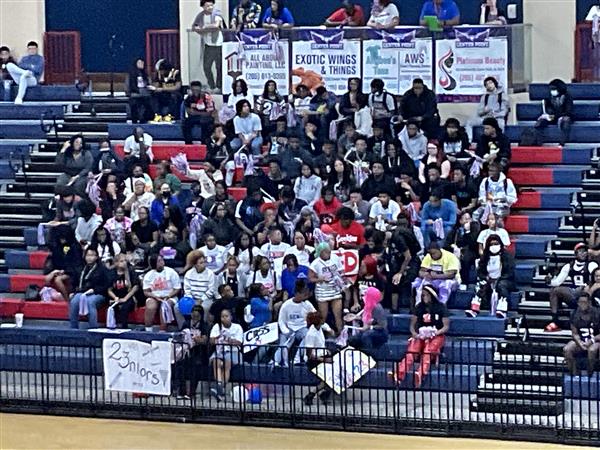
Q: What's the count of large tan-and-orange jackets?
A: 0